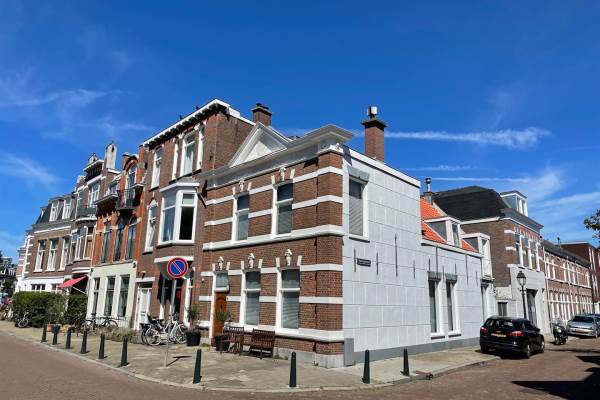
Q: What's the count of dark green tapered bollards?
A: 10